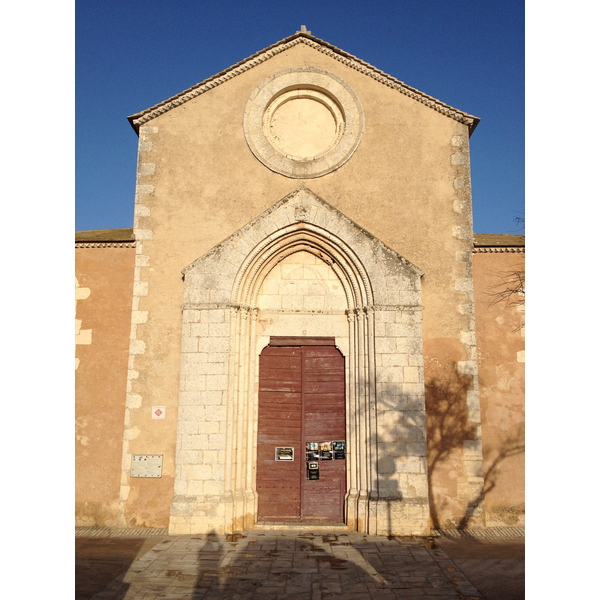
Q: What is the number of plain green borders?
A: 0